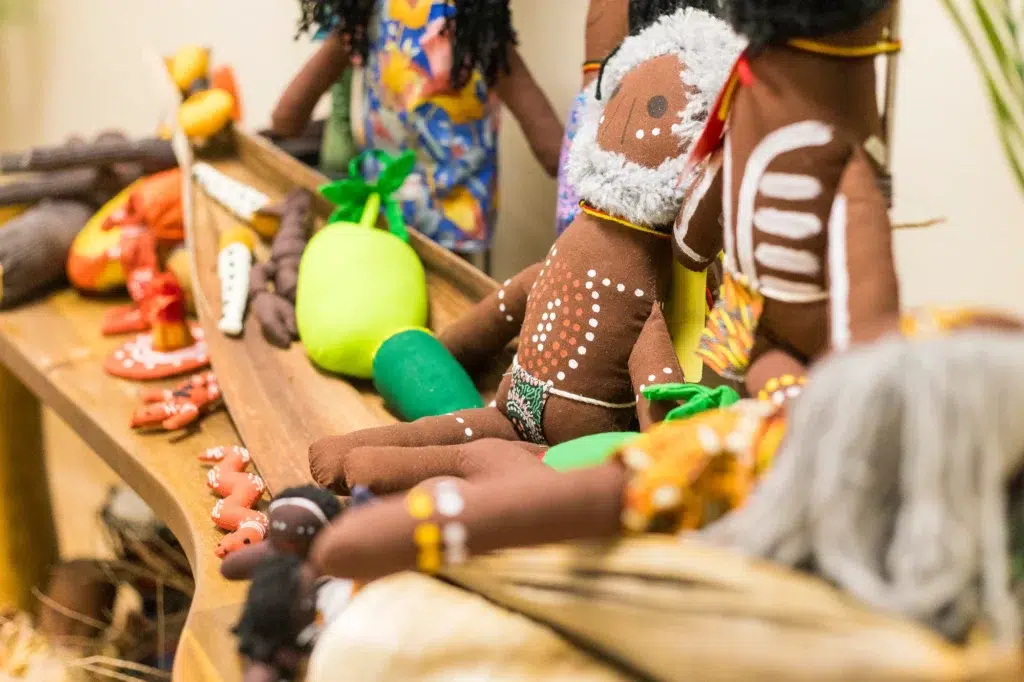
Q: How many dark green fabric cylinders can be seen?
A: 1